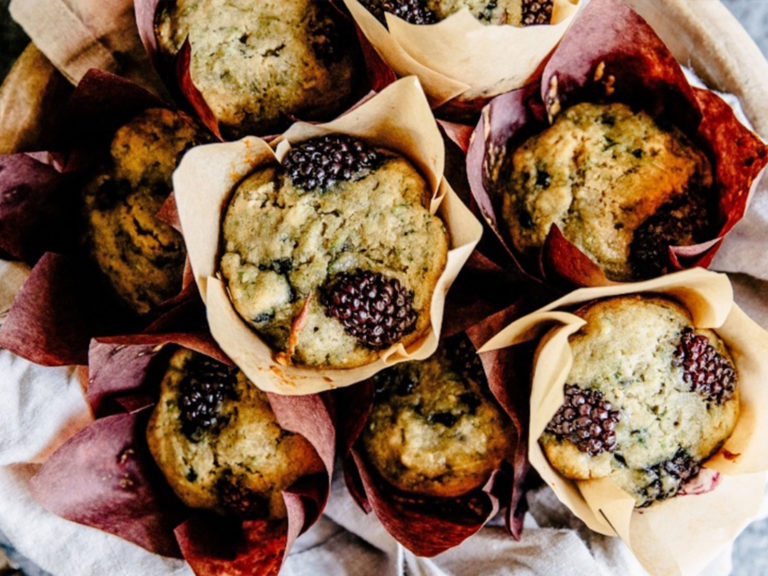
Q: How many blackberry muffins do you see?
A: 8